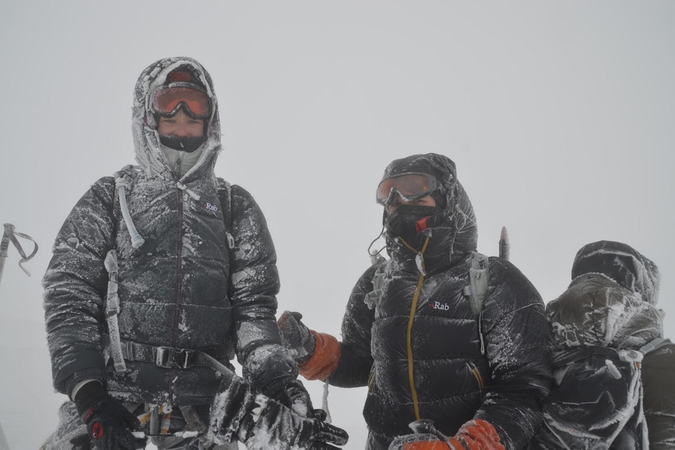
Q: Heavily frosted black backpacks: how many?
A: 1